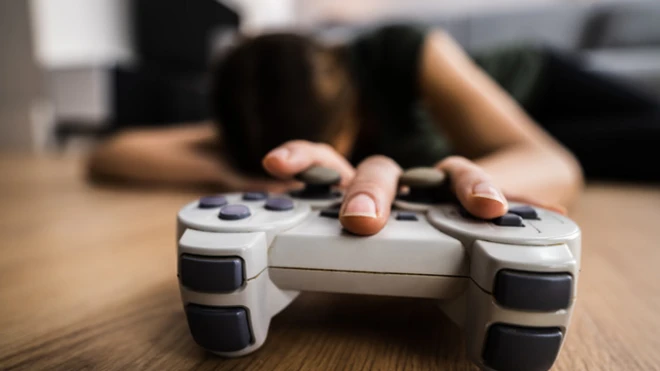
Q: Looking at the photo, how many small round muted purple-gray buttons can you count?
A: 4